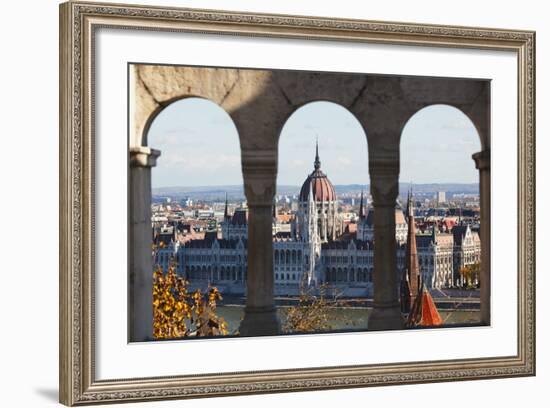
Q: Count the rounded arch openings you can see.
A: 3